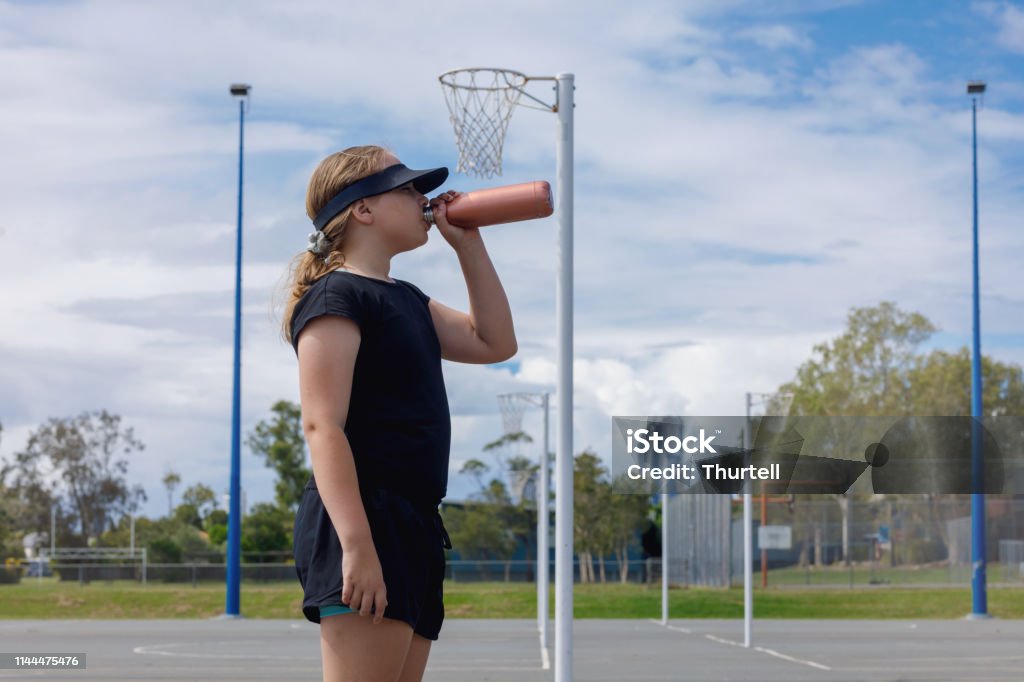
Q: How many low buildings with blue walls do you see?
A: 1